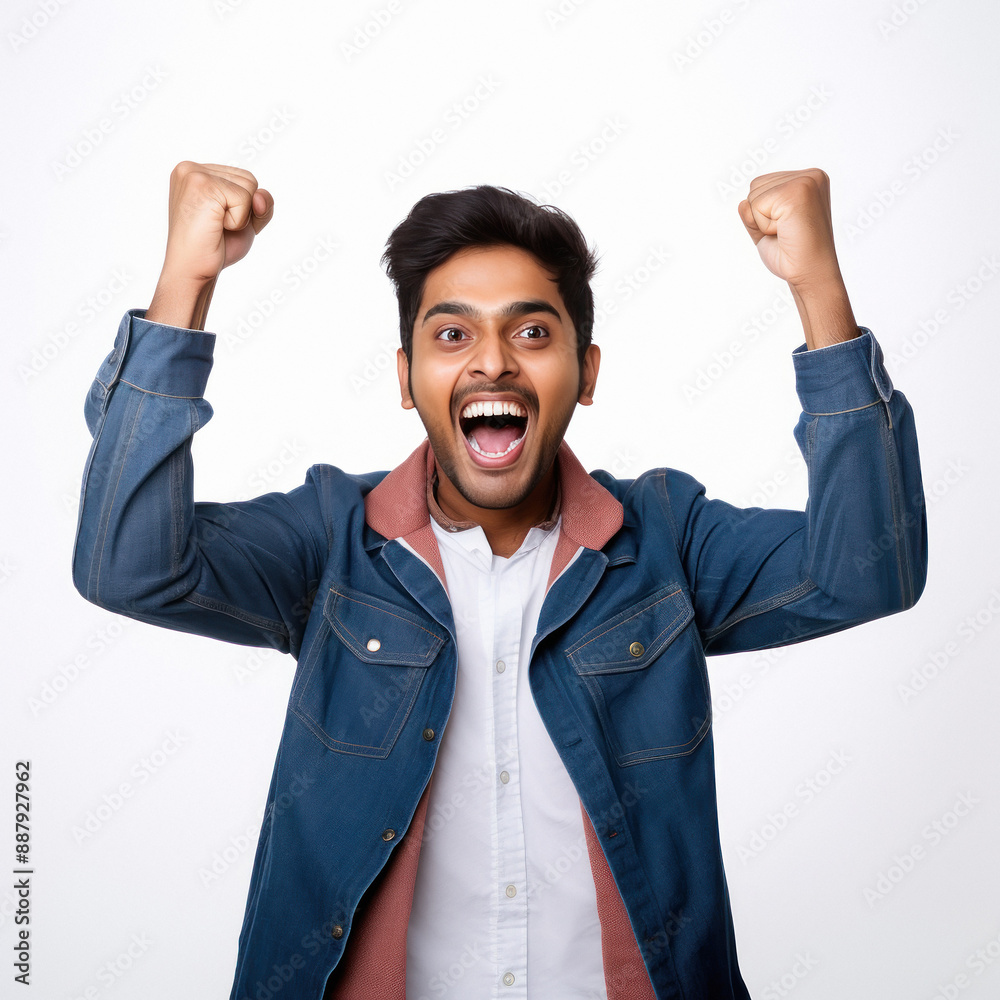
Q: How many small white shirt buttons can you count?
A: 4